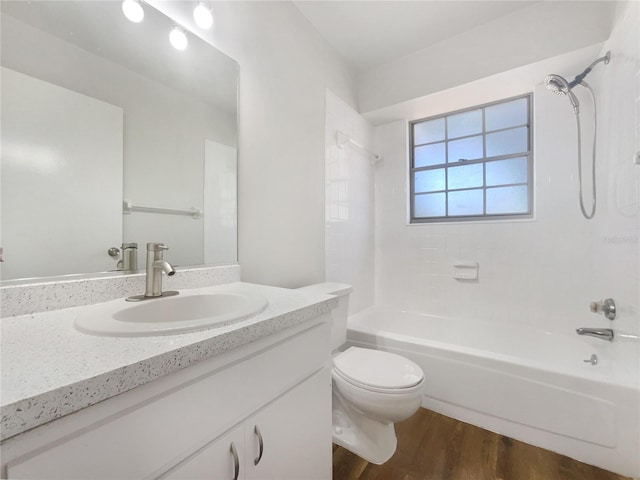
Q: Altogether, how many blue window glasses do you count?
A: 12